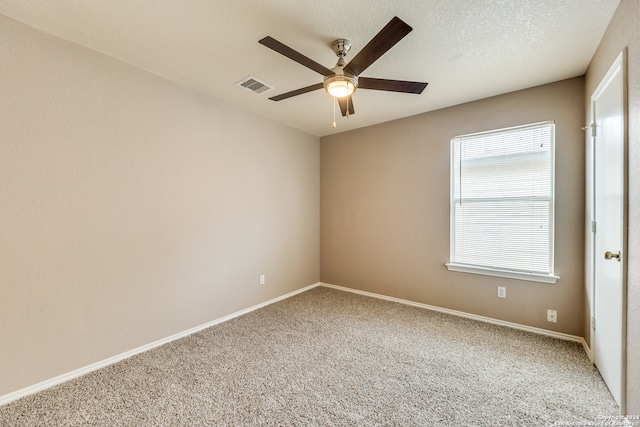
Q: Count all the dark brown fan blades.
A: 5